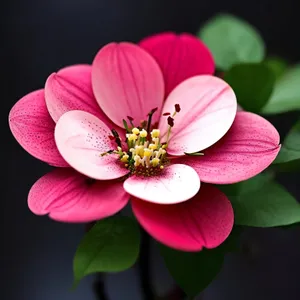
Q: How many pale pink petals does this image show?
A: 3